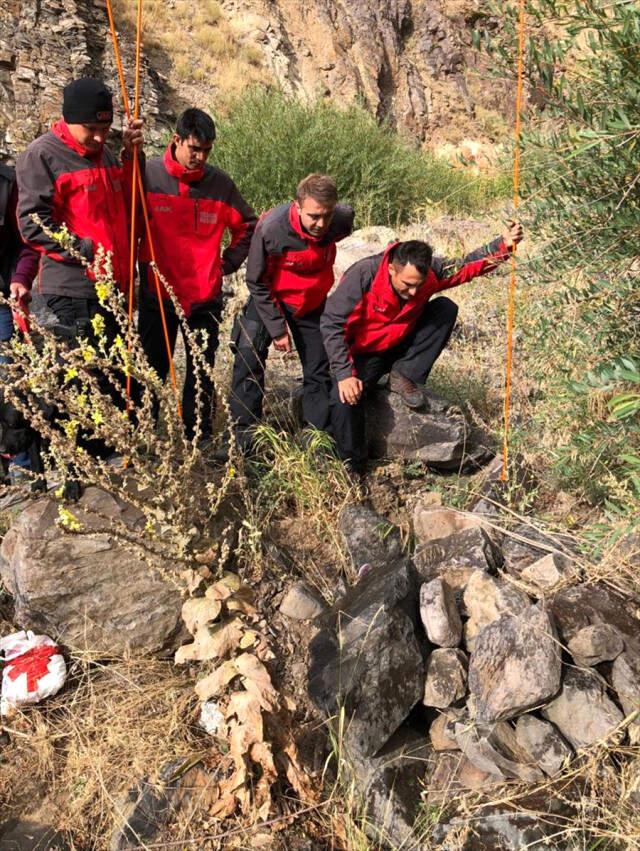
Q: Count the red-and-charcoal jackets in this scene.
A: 4